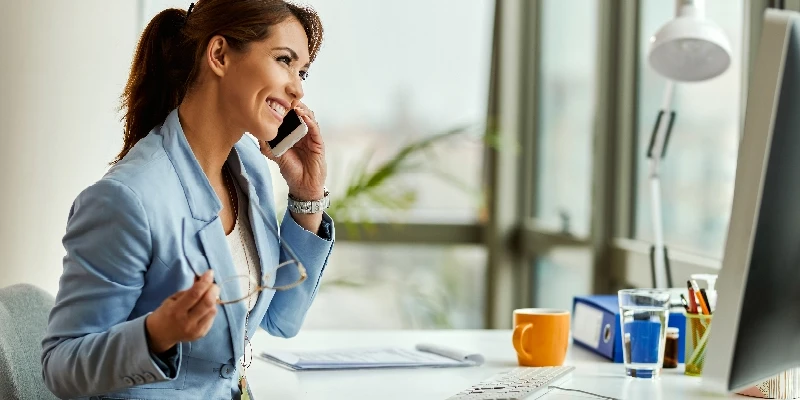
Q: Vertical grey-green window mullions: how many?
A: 3